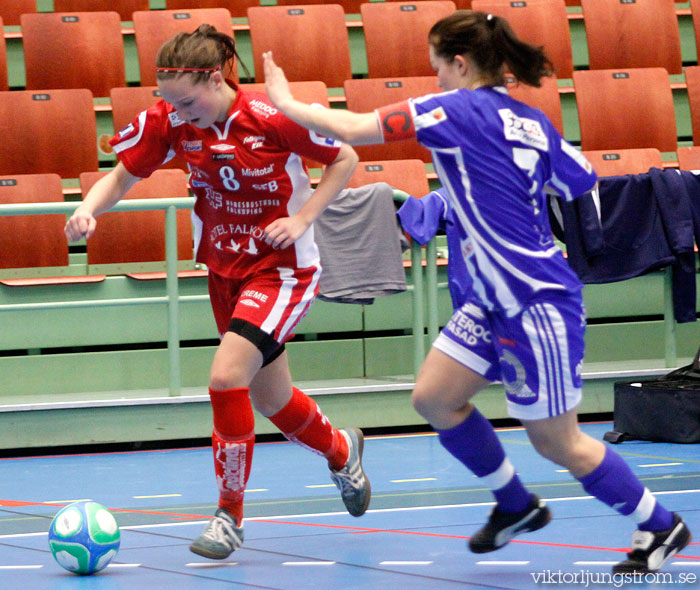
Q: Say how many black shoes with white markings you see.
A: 2